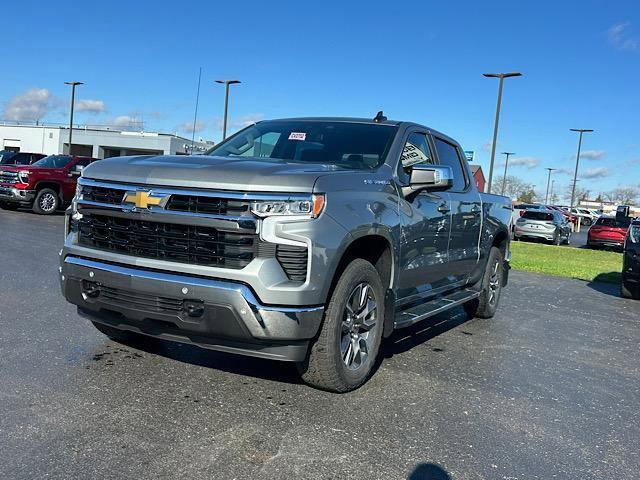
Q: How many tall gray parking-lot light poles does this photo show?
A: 6